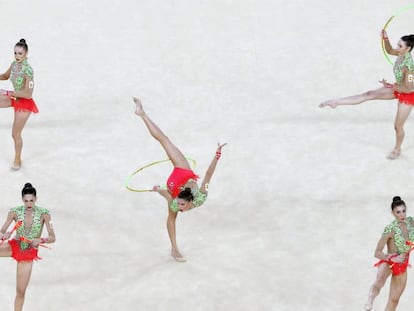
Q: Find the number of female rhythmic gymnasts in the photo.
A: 5